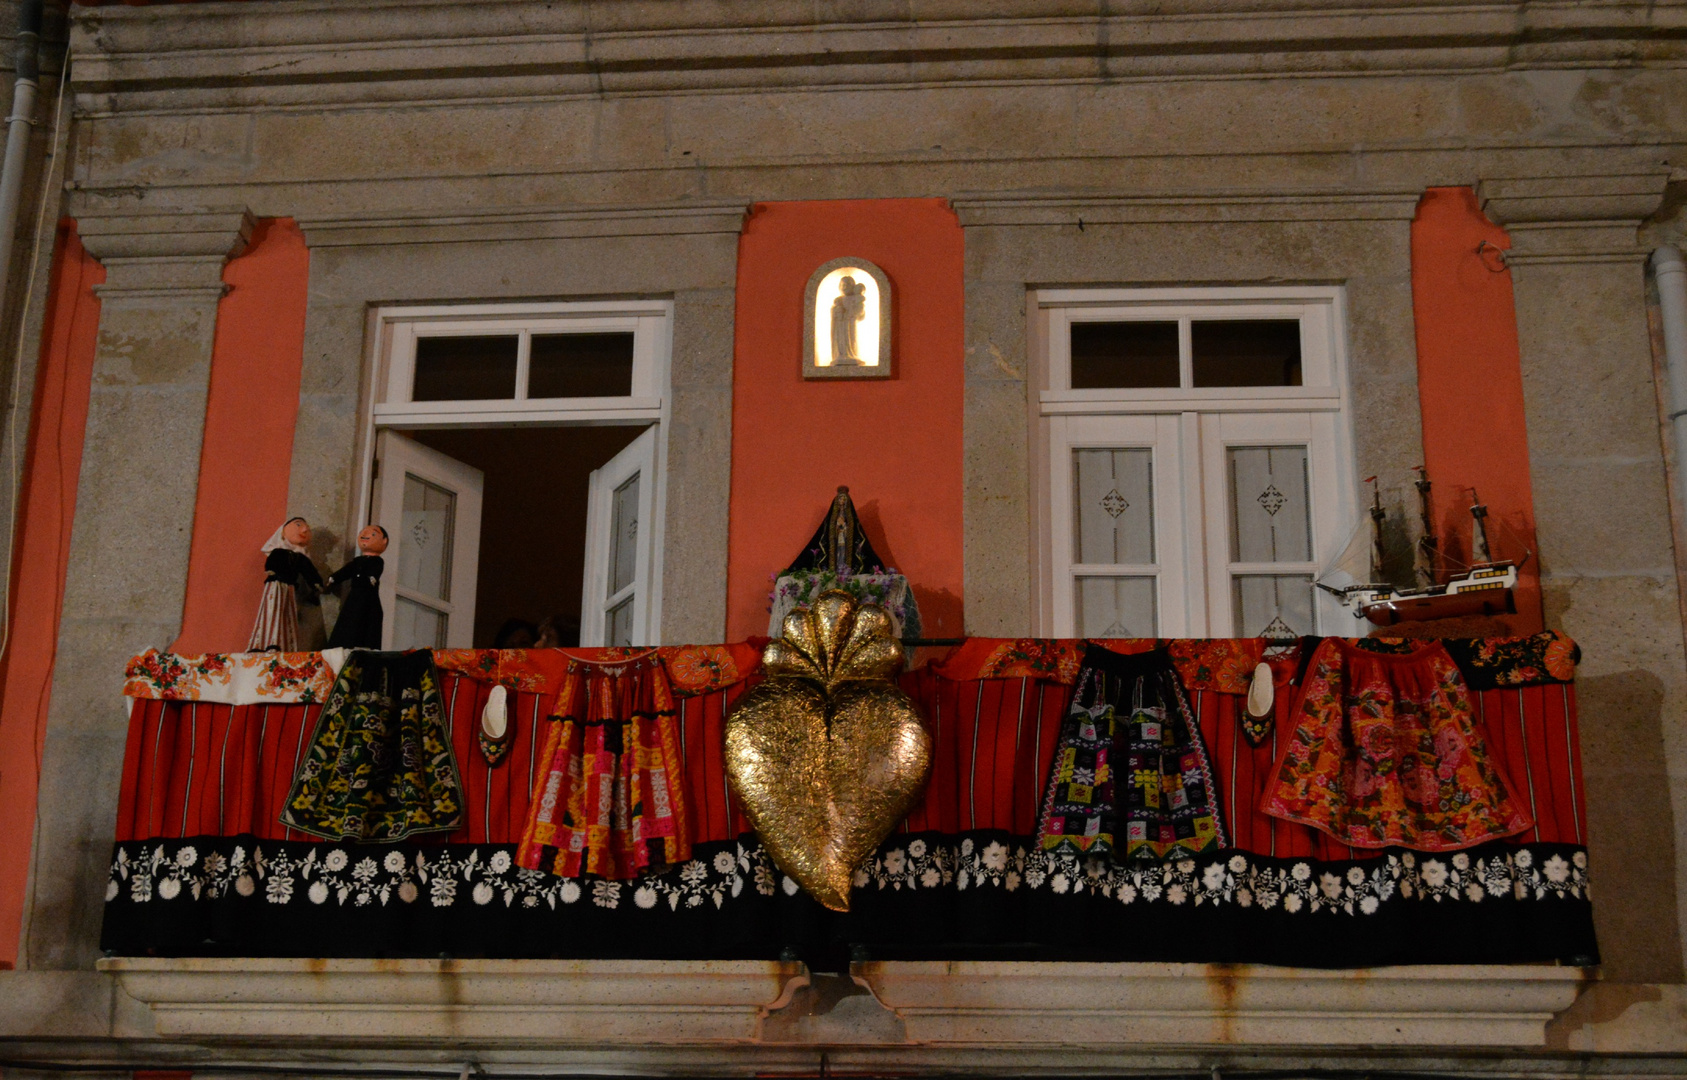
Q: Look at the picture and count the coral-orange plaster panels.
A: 4